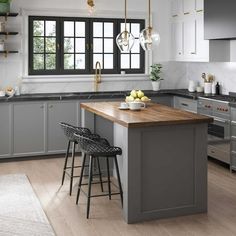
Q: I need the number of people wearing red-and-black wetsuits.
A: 0